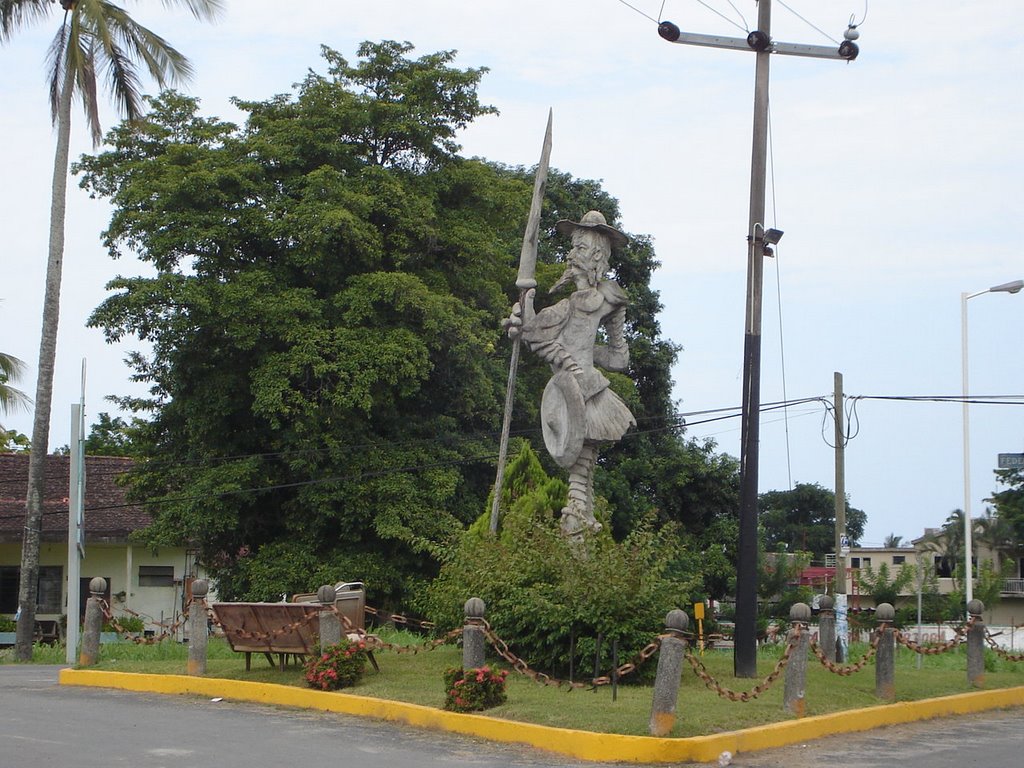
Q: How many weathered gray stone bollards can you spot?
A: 9